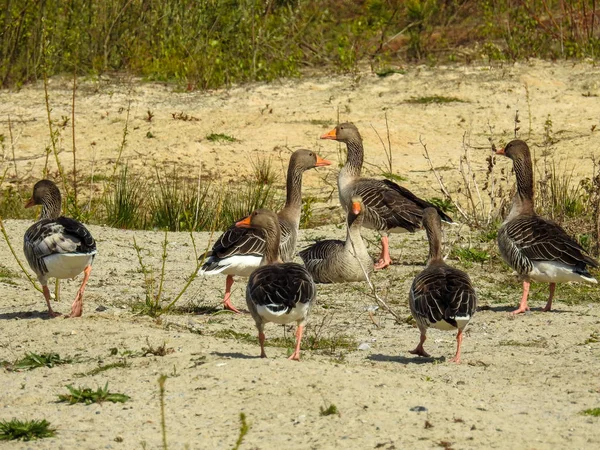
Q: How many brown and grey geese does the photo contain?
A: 7